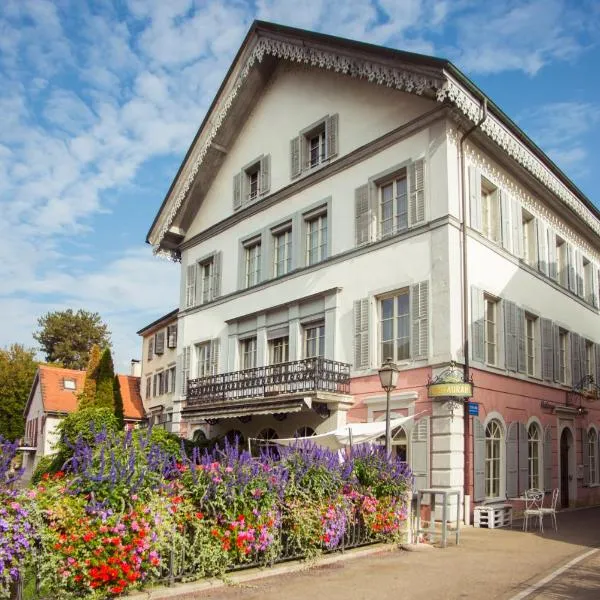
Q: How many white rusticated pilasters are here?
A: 1